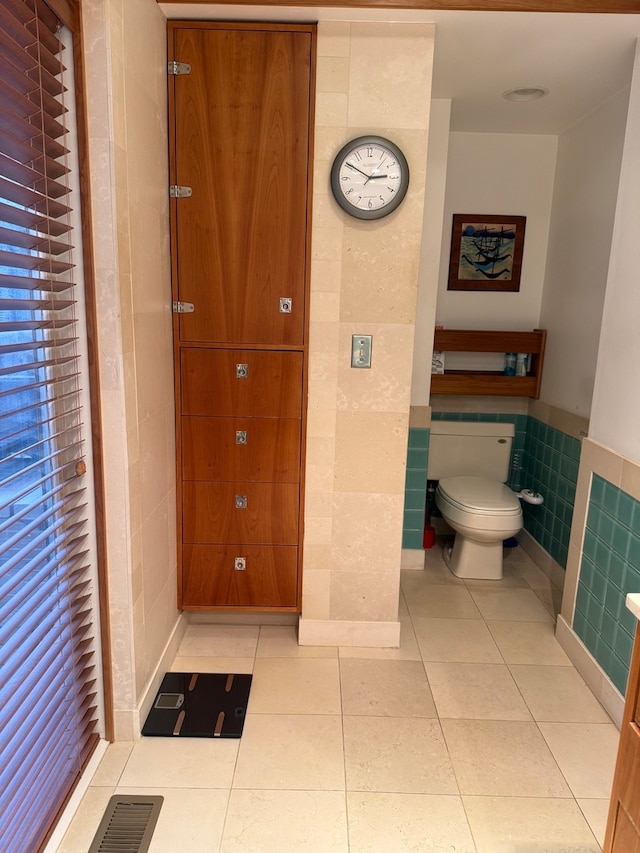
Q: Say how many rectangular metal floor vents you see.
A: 1